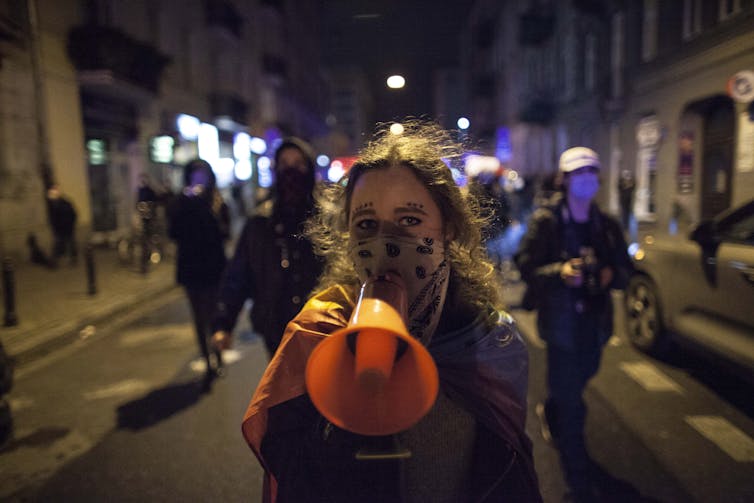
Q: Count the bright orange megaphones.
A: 1